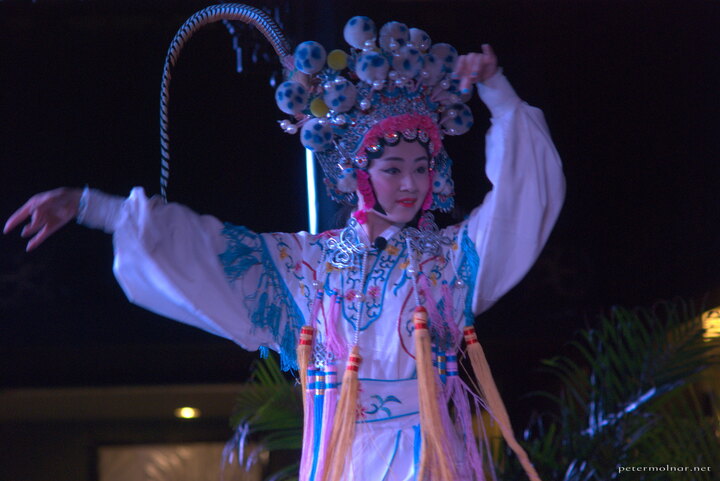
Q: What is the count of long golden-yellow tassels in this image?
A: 4